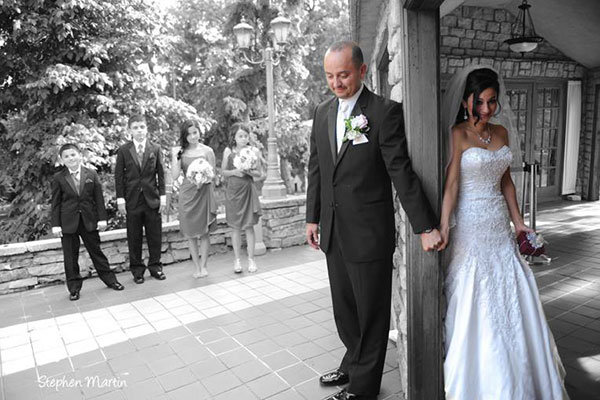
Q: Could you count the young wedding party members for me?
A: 4